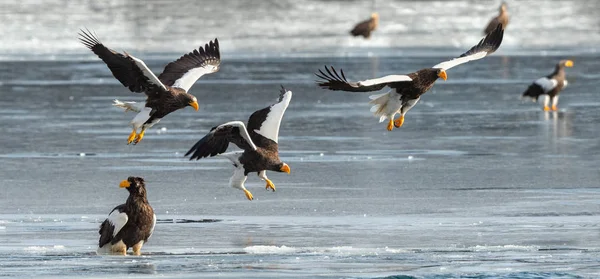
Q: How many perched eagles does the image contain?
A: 4